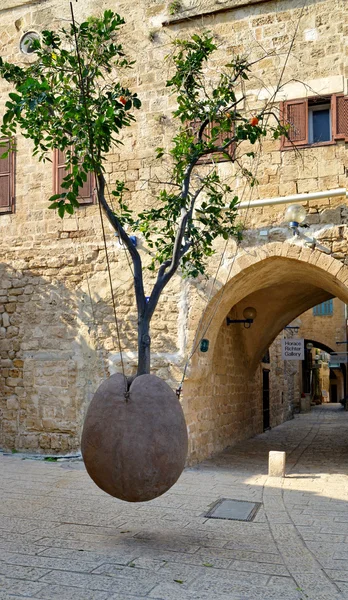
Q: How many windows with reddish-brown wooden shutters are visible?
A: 4